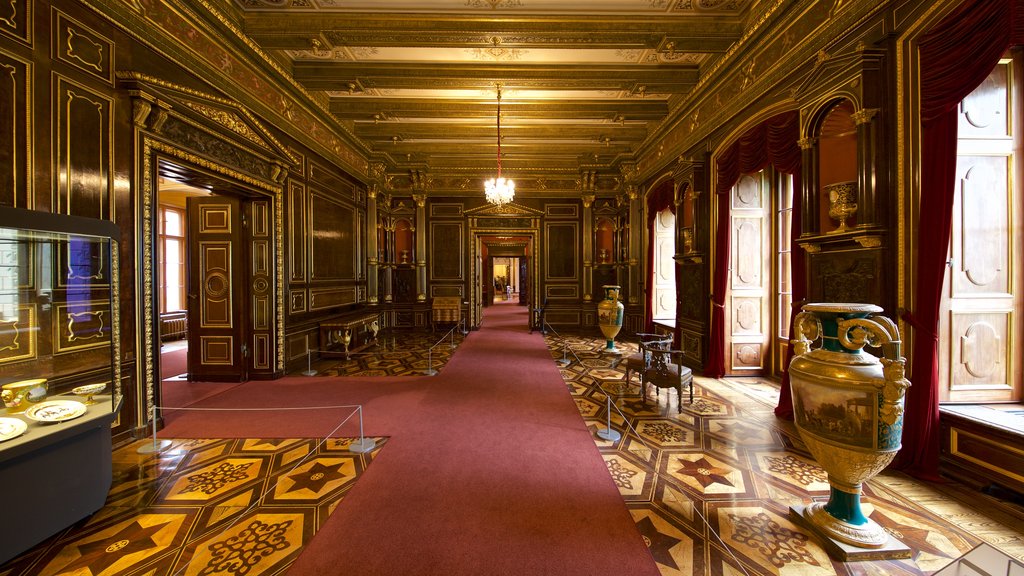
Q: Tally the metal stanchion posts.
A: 9